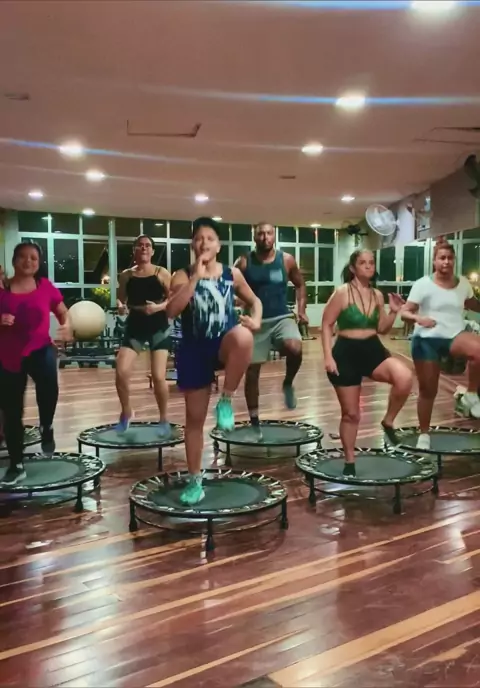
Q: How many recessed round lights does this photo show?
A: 11